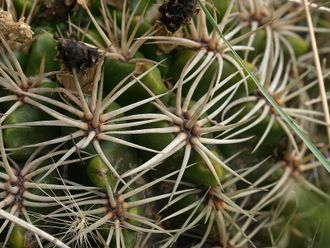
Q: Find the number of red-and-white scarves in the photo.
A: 0